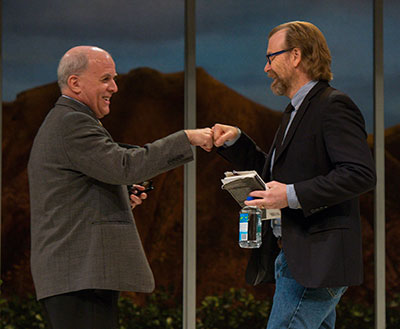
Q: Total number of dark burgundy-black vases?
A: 0